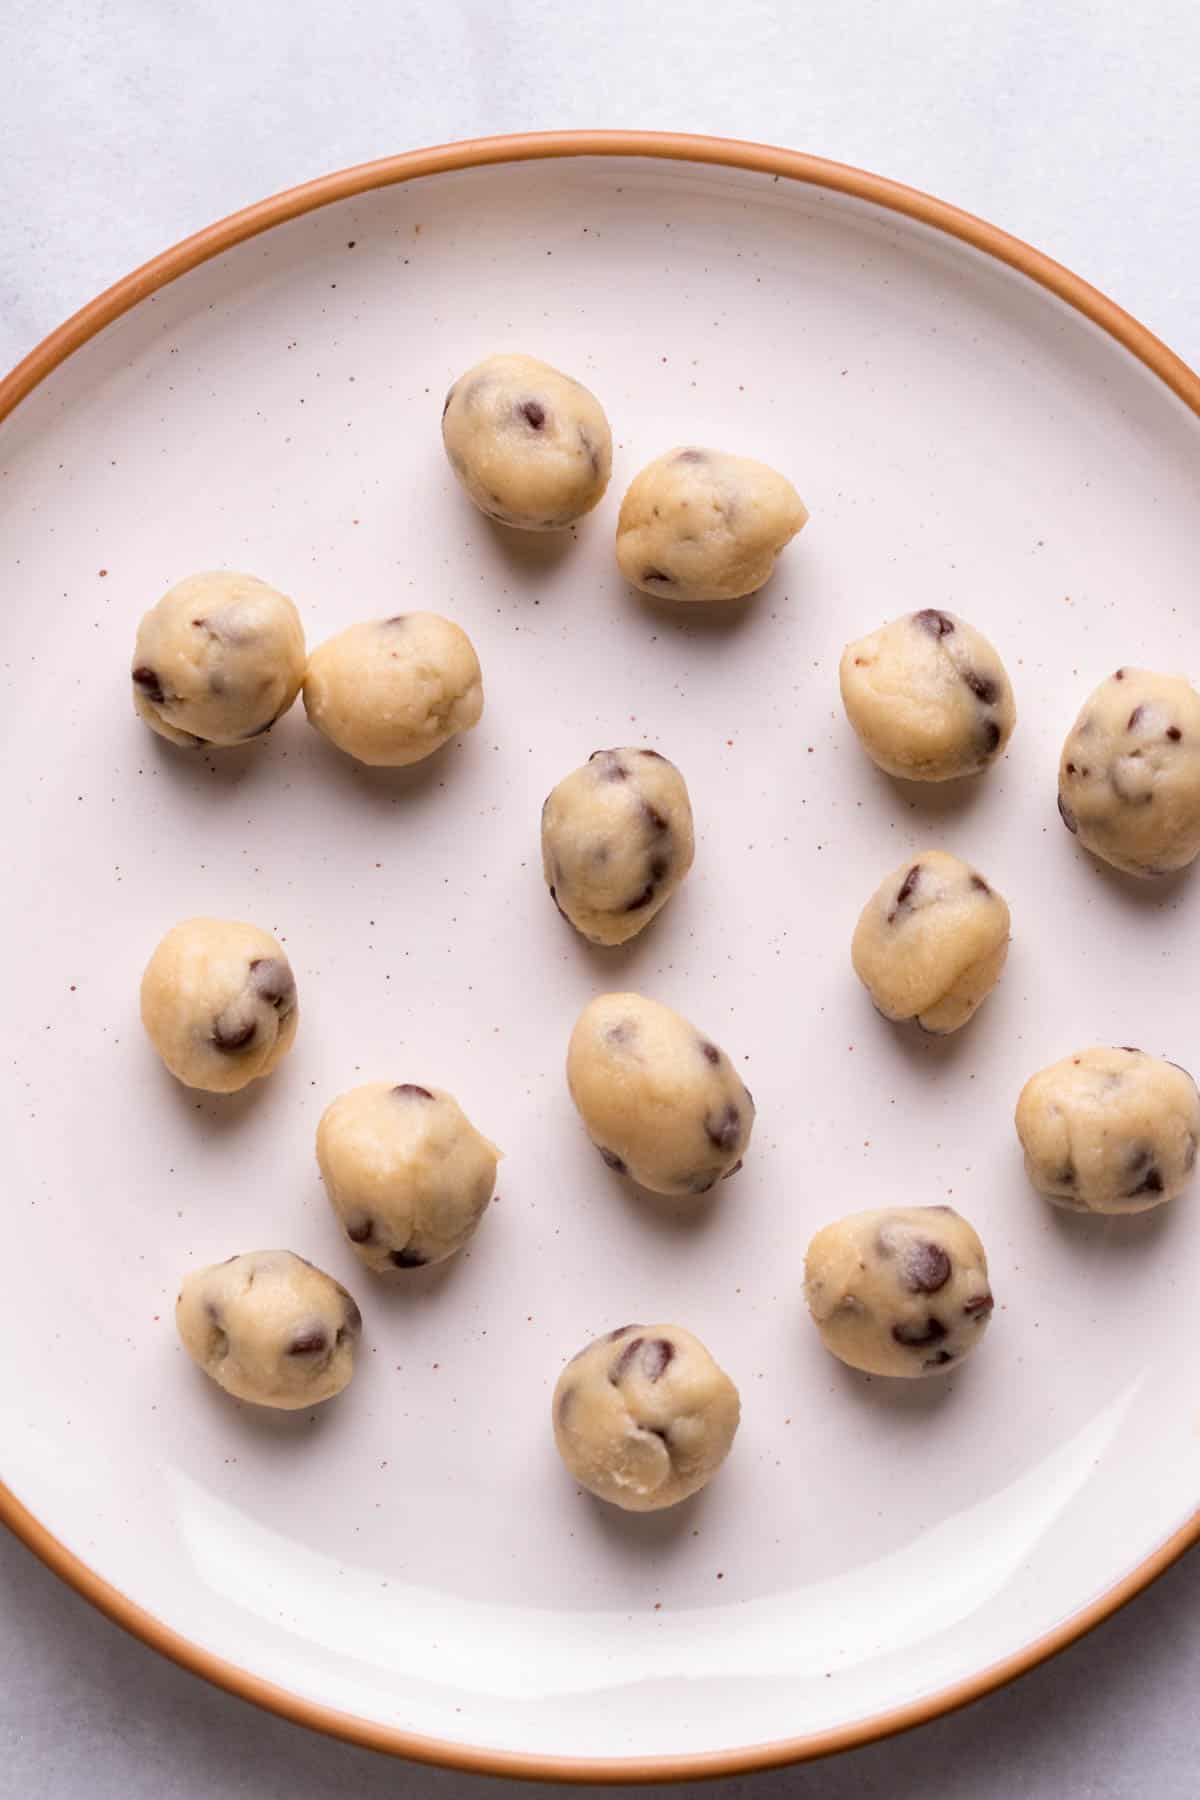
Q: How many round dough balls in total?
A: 15